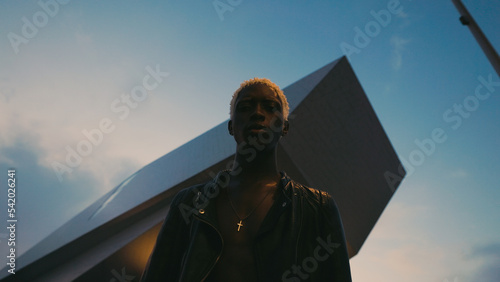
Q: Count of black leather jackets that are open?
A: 1